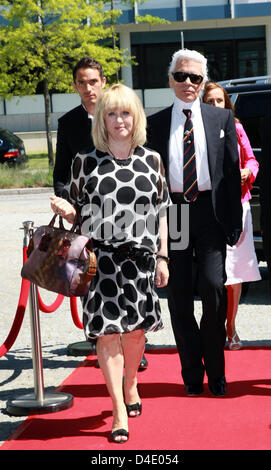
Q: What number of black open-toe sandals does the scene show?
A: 2